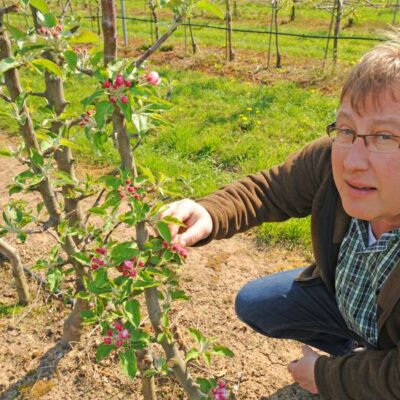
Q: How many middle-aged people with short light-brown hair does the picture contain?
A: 1